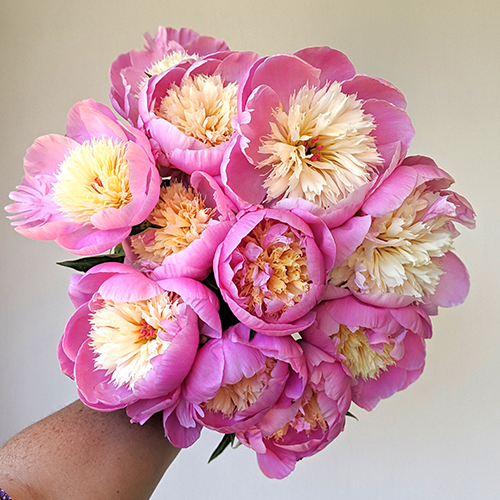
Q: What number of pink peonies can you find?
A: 11